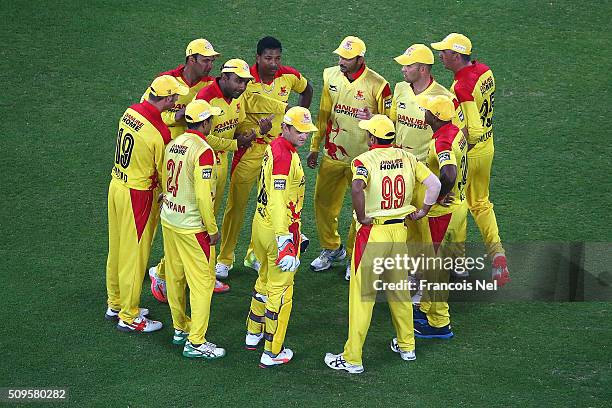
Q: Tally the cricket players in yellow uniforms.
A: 11